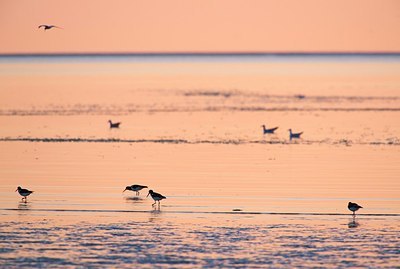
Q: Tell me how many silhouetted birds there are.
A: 8